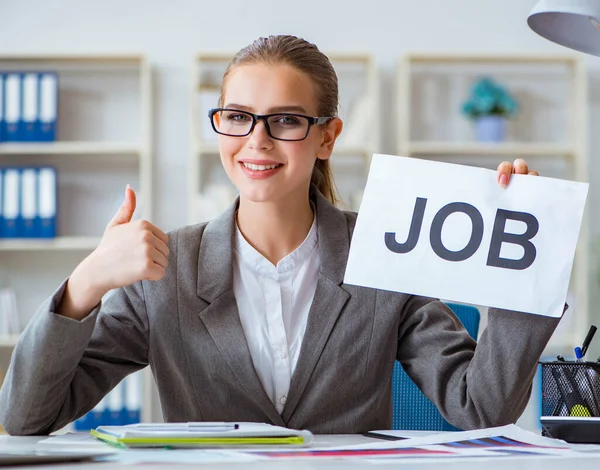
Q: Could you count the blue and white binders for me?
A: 12